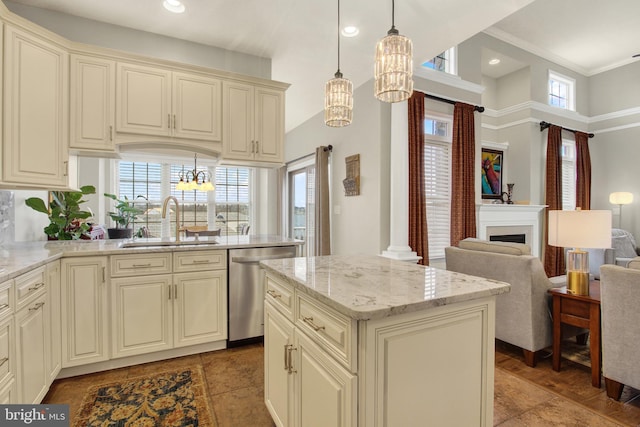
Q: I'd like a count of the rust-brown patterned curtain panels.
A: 4